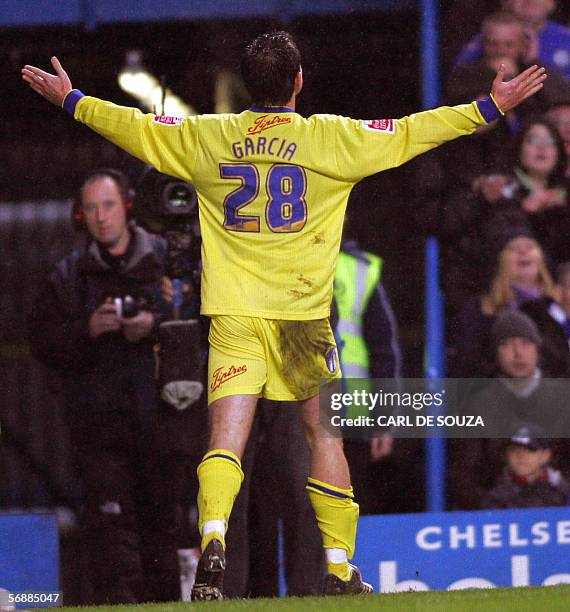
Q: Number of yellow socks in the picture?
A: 2